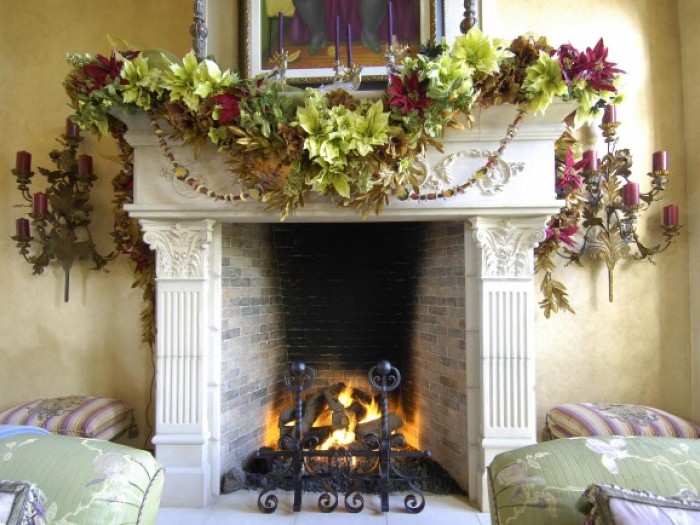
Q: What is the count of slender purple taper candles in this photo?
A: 4